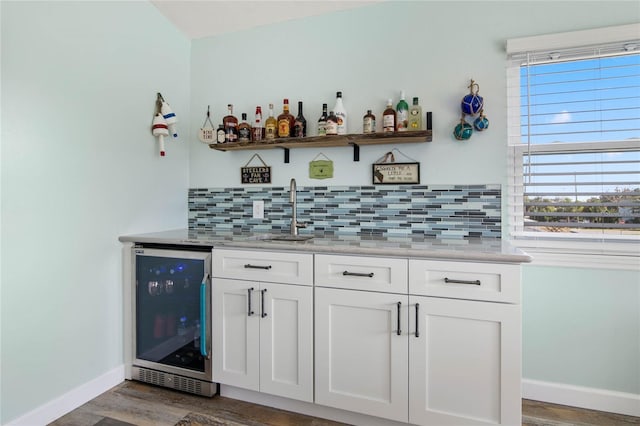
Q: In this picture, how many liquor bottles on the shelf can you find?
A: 14